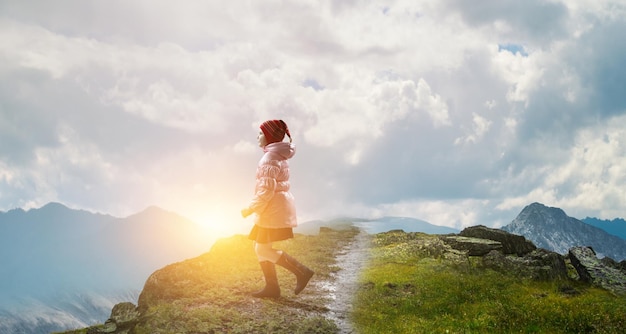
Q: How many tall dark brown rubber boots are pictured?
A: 2